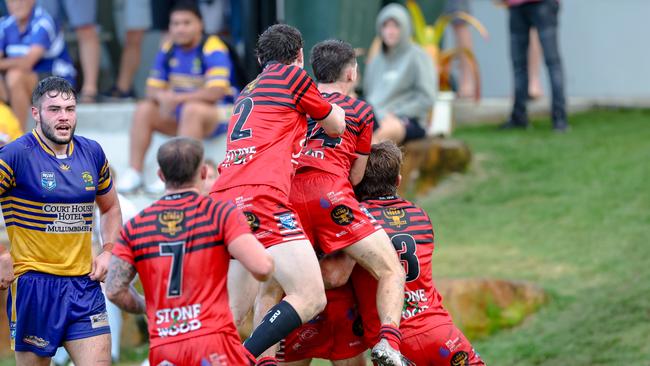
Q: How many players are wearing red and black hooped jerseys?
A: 4